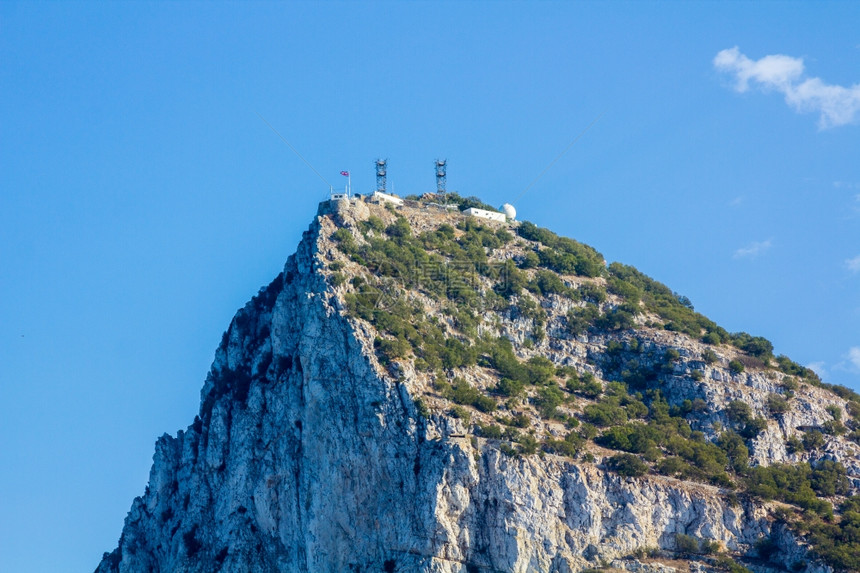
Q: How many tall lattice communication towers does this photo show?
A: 2